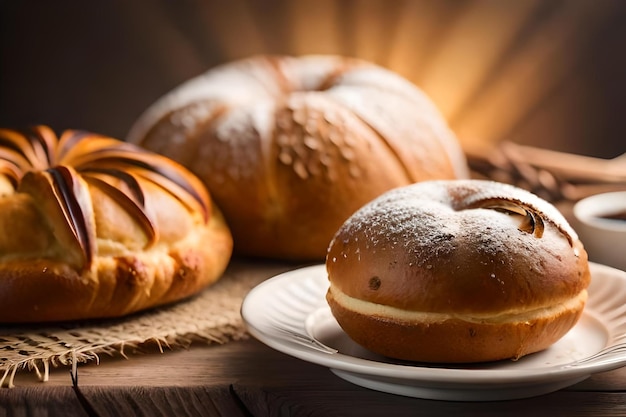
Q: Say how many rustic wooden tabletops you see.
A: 1